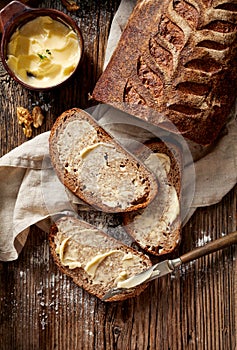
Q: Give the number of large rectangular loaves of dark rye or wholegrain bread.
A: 1